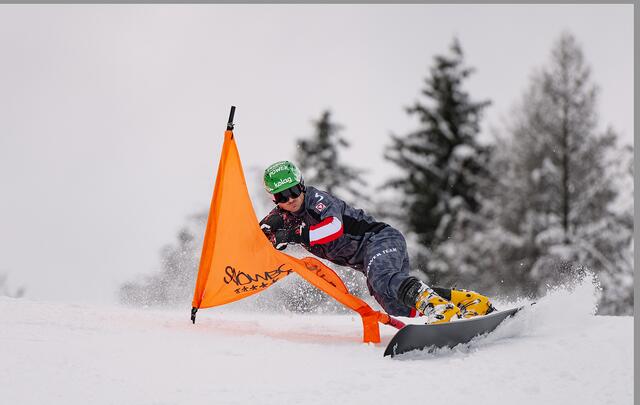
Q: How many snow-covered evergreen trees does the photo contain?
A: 3